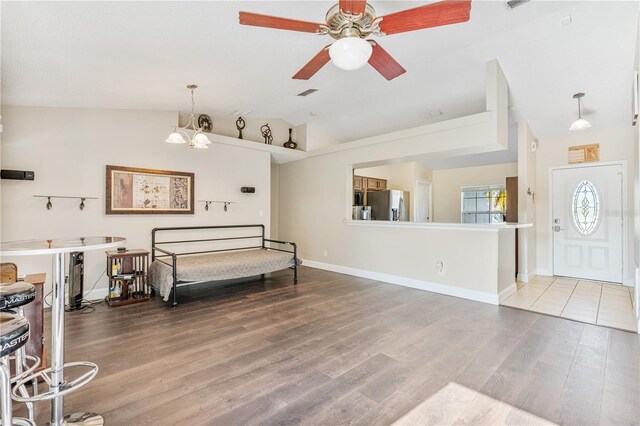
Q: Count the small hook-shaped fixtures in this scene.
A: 4